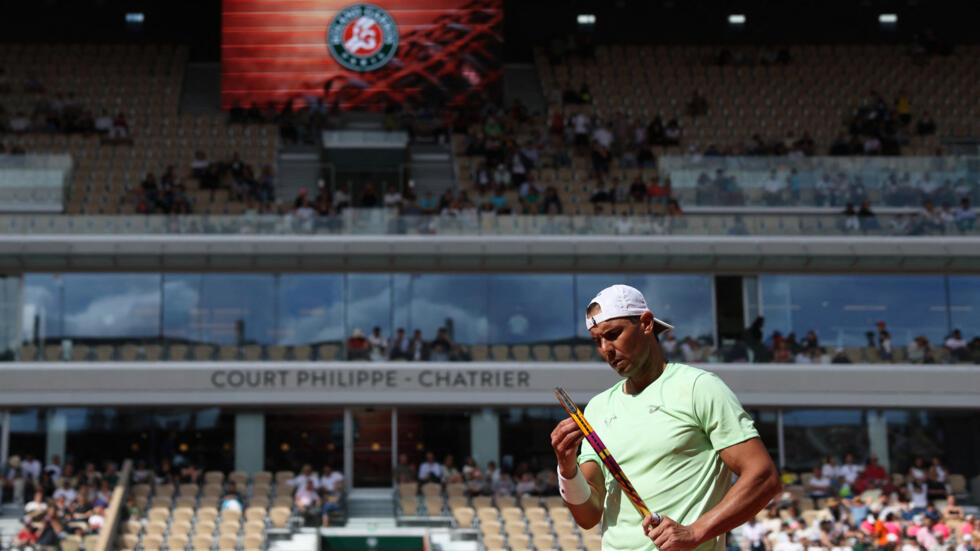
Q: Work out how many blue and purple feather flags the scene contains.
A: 0